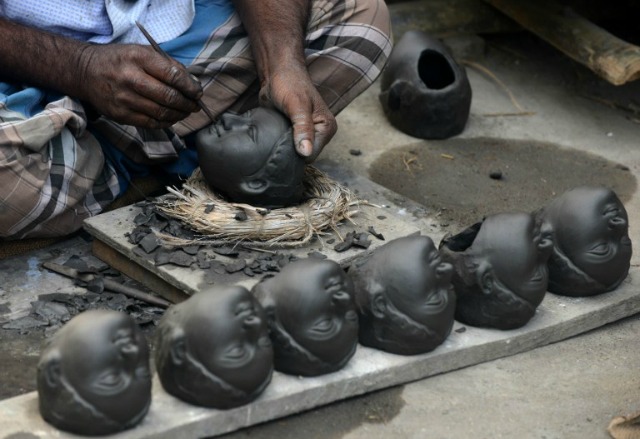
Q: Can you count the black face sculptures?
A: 8